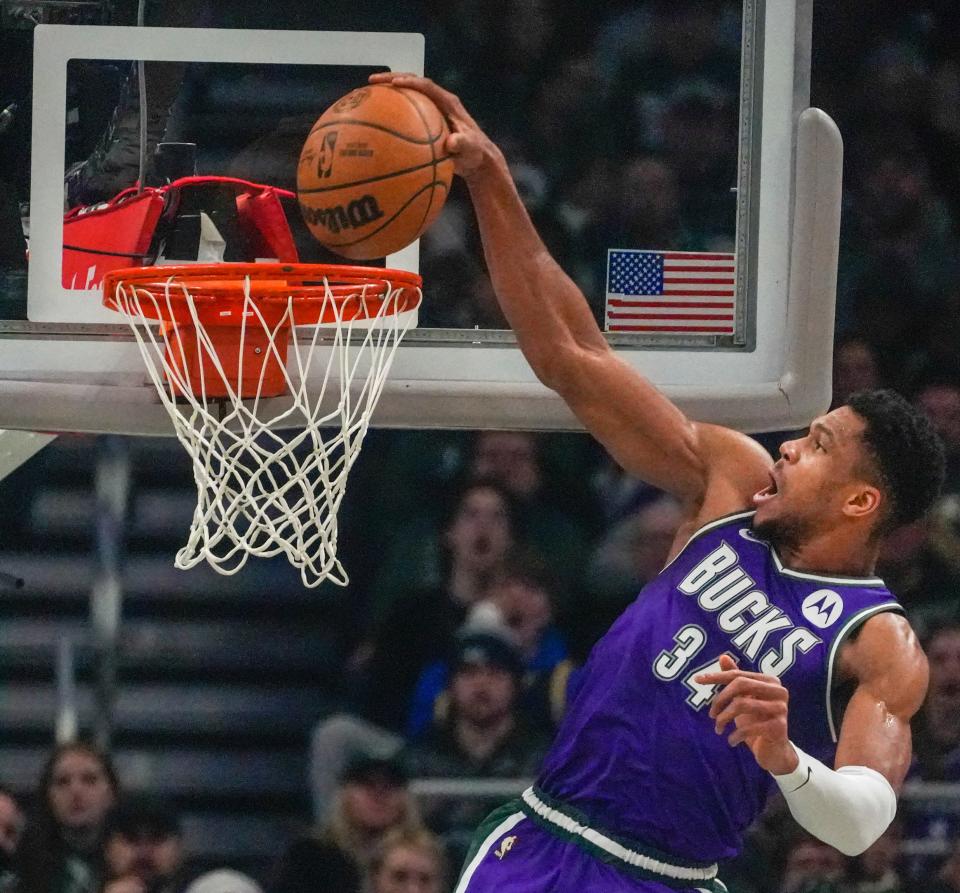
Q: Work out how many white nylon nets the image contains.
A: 1